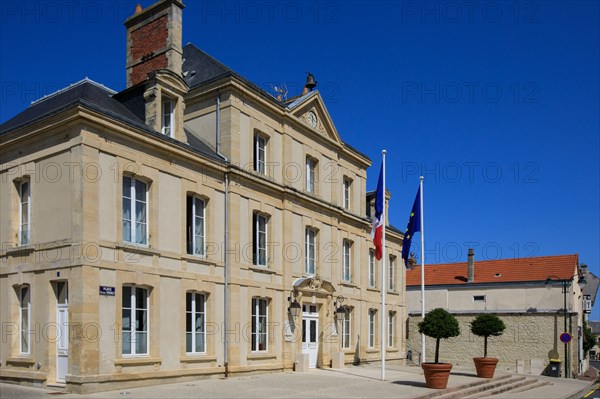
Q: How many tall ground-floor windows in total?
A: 7